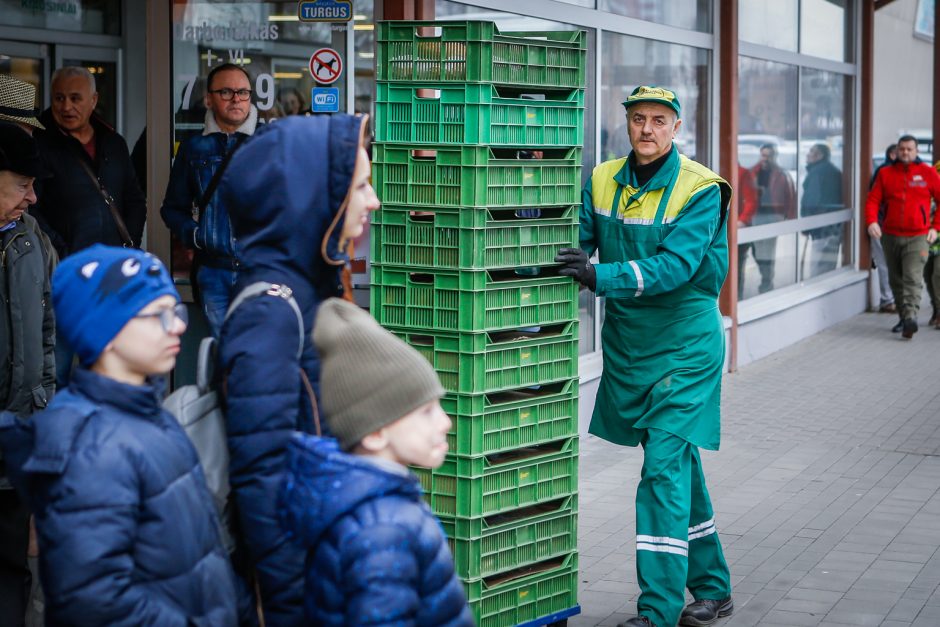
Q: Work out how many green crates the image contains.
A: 10